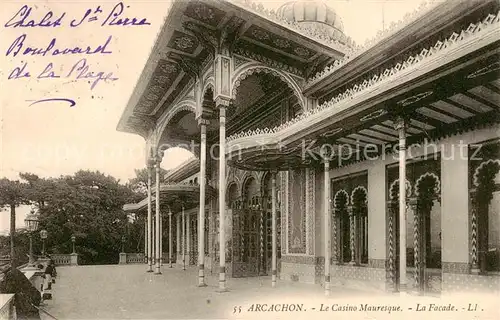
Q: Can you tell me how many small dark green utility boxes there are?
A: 0